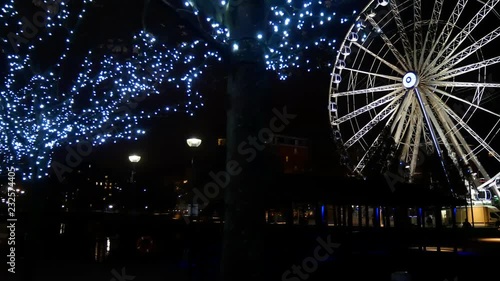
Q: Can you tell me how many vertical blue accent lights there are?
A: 4